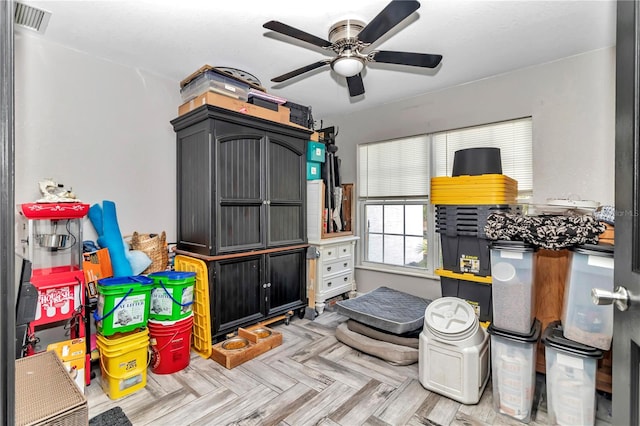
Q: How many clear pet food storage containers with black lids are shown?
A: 4